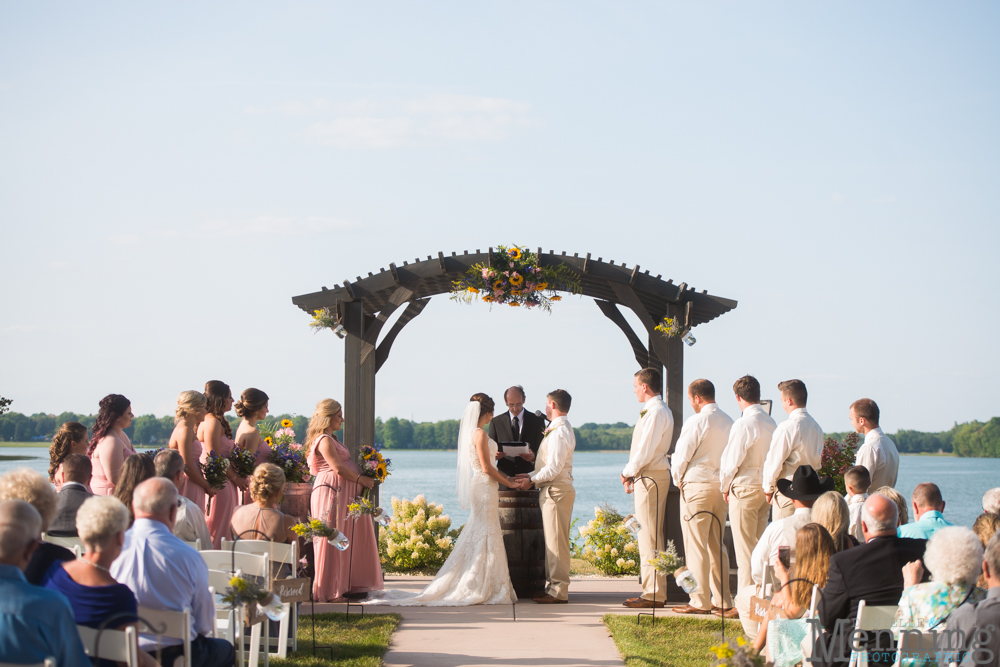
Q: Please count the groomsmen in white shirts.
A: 5